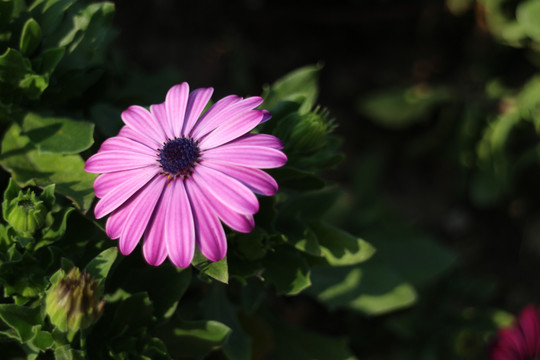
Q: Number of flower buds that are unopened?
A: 3